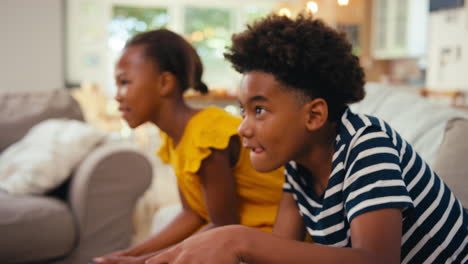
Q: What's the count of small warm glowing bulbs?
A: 3